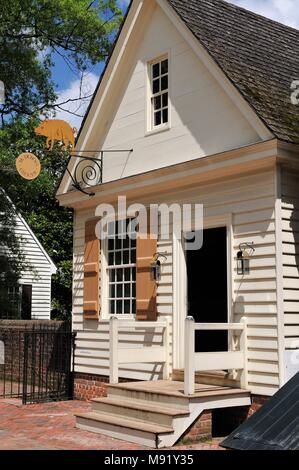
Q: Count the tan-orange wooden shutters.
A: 2